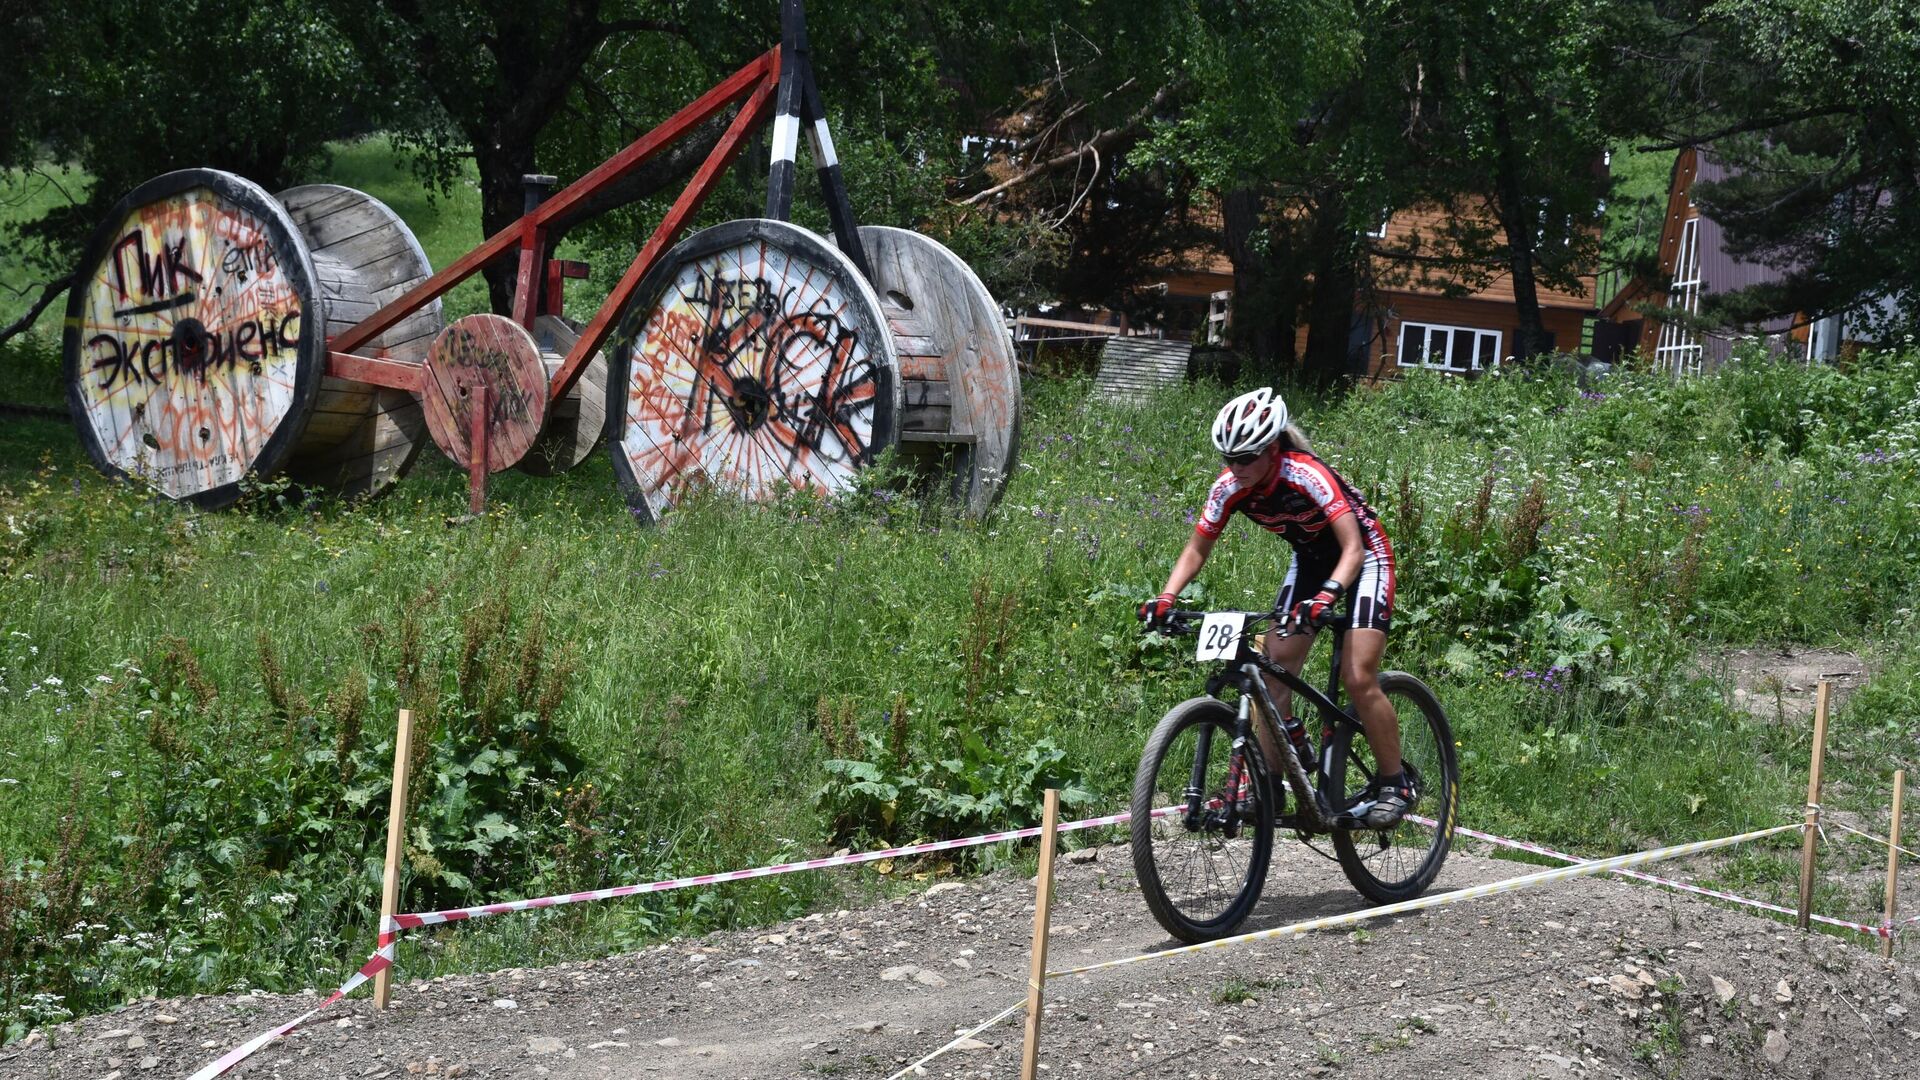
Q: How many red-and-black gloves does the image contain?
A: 2